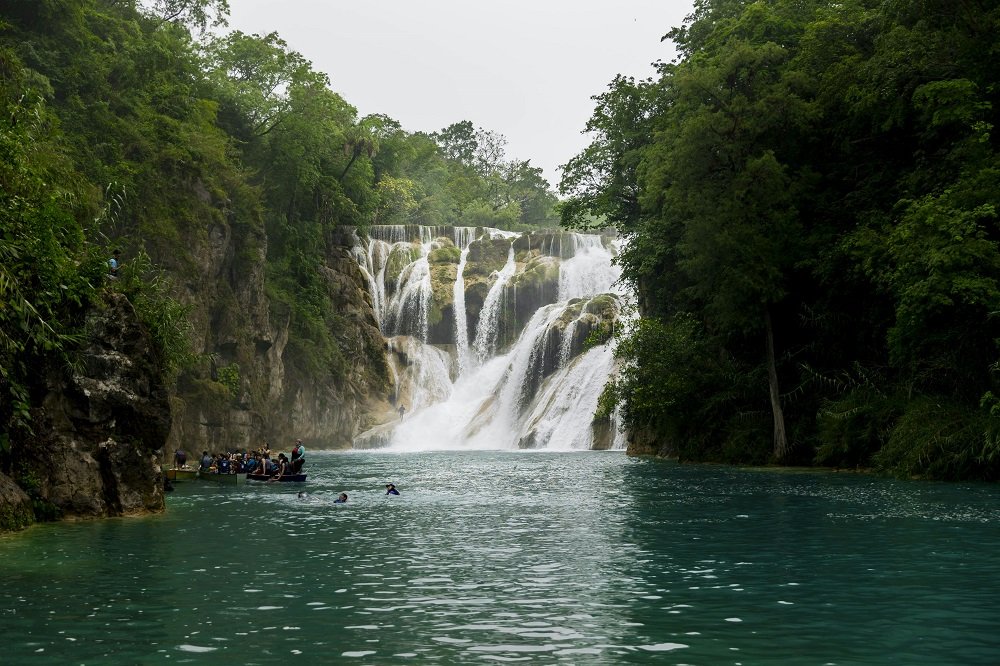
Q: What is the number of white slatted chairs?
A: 0